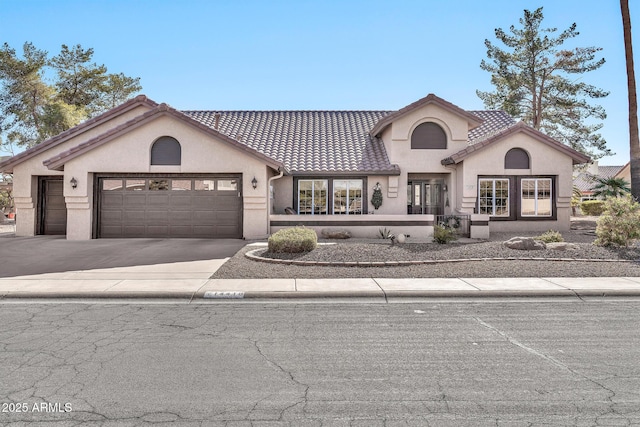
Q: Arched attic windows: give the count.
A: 3